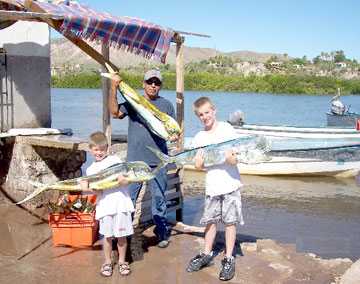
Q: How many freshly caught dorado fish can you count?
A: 3